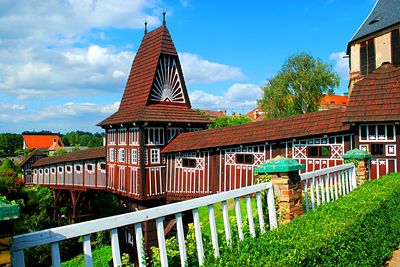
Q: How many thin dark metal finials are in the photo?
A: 2